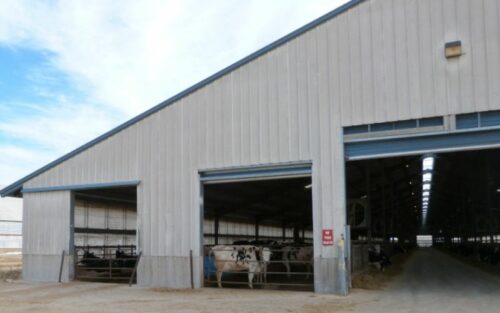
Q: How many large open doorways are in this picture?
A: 3